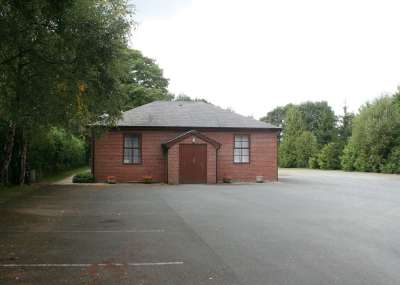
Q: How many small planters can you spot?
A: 4